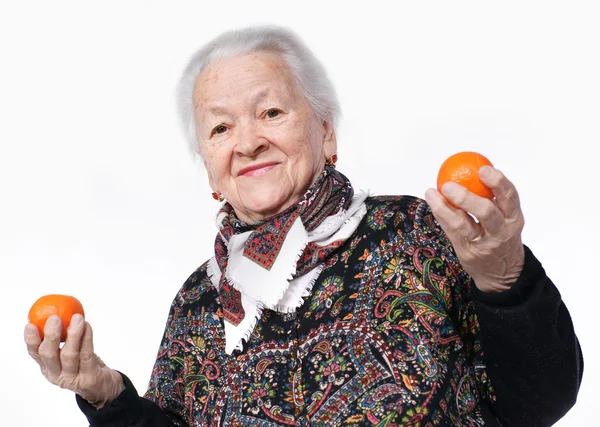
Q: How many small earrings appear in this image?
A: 2